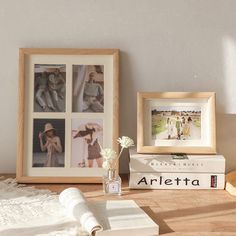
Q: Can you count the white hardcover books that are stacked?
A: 2